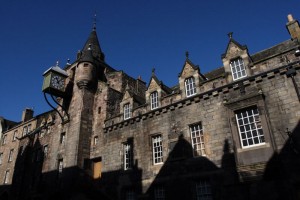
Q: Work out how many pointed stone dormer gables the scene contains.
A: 4